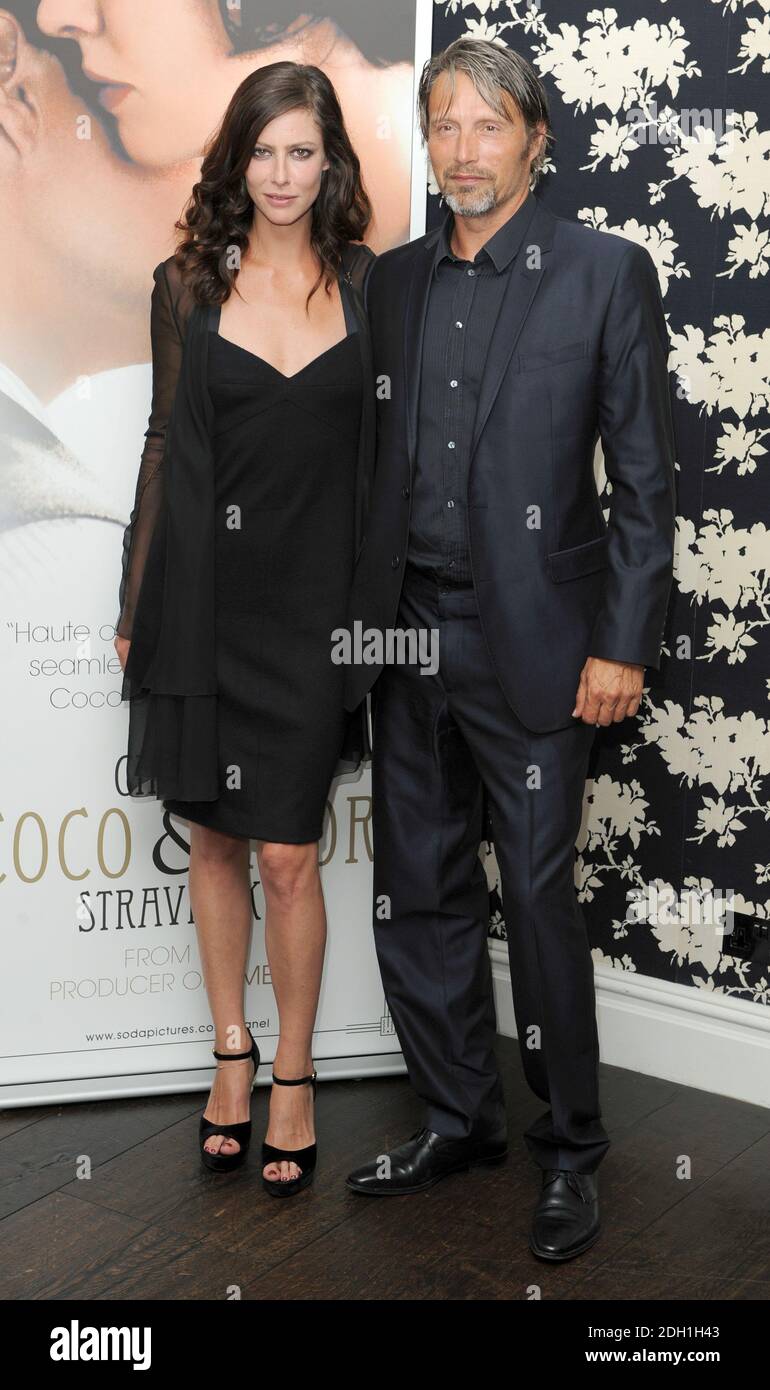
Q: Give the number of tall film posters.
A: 1